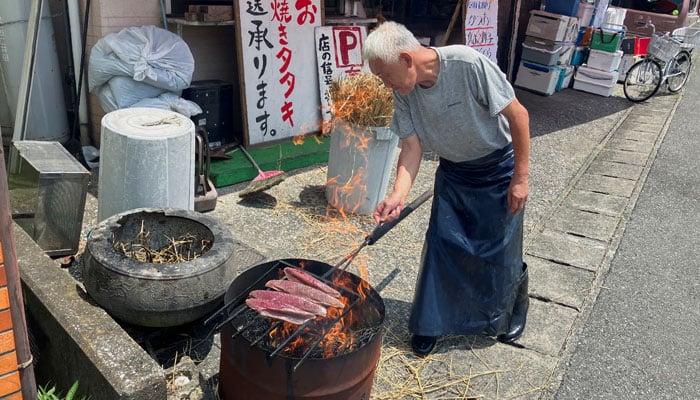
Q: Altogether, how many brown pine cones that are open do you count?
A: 0